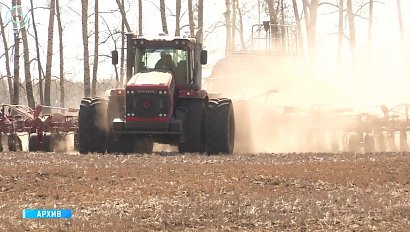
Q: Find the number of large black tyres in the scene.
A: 4